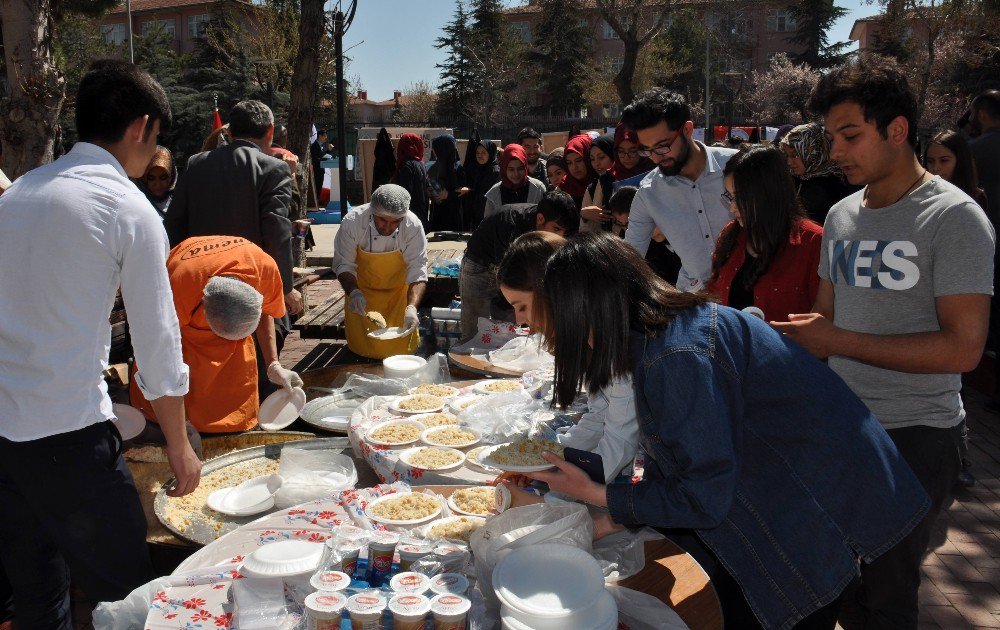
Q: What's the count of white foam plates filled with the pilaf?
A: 13